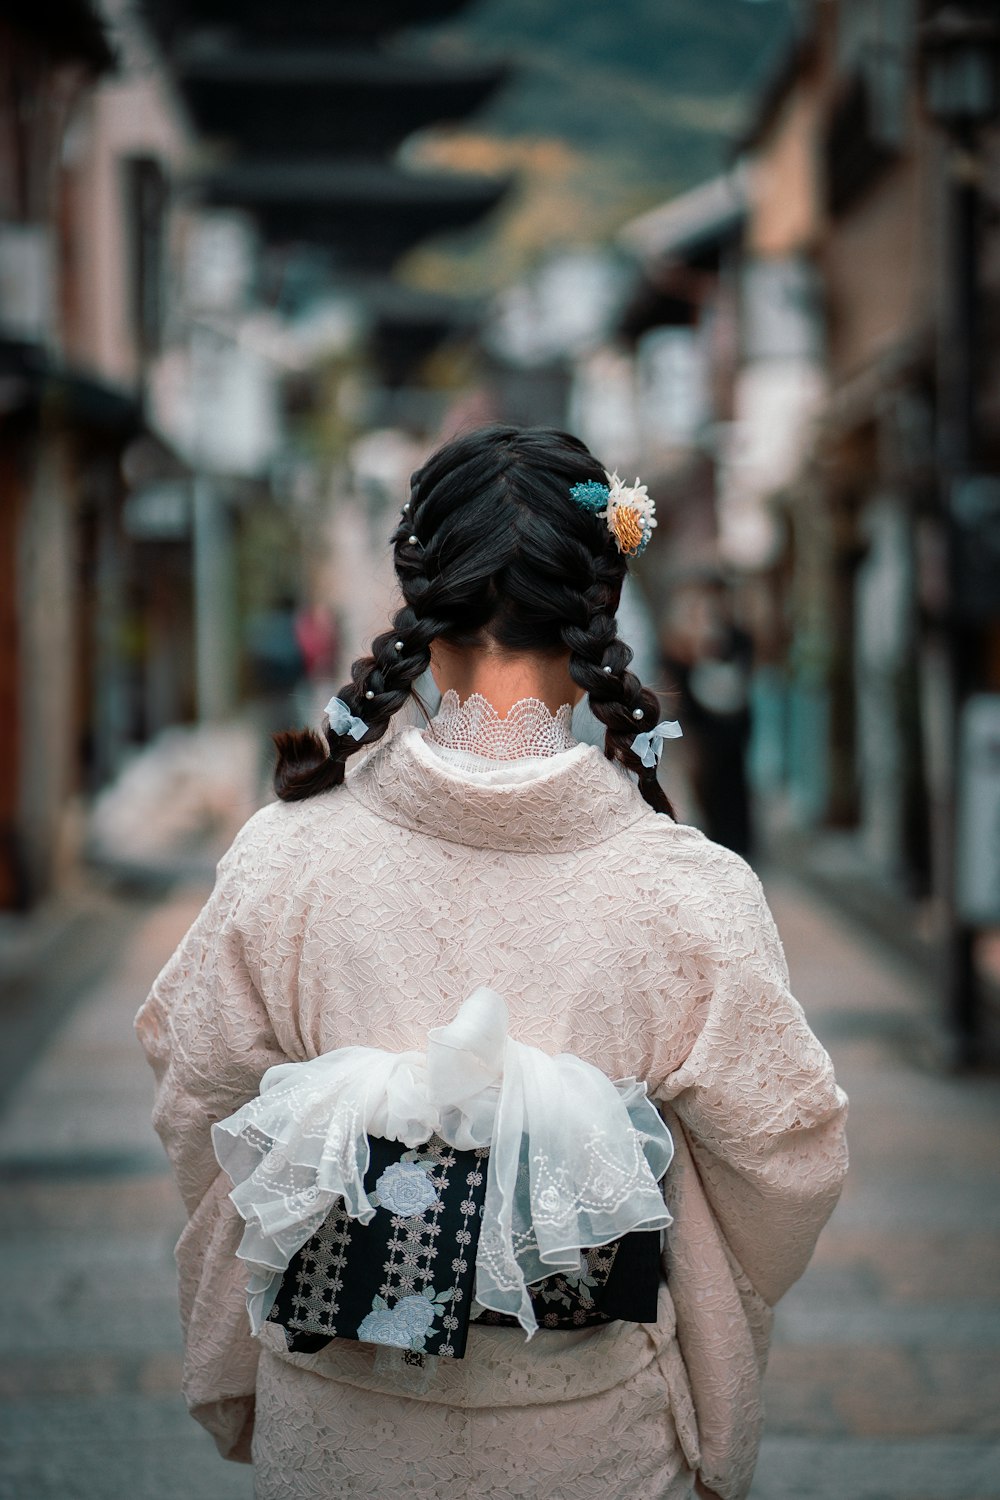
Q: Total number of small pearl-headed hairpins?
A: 6